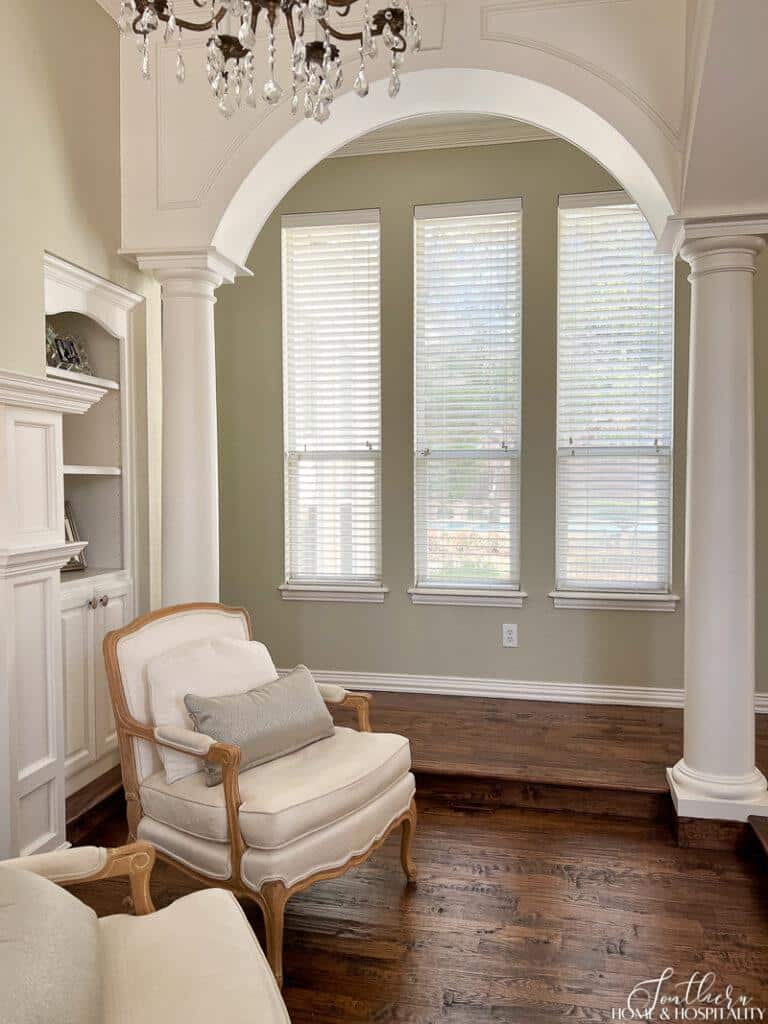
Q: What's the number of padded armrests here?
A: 3